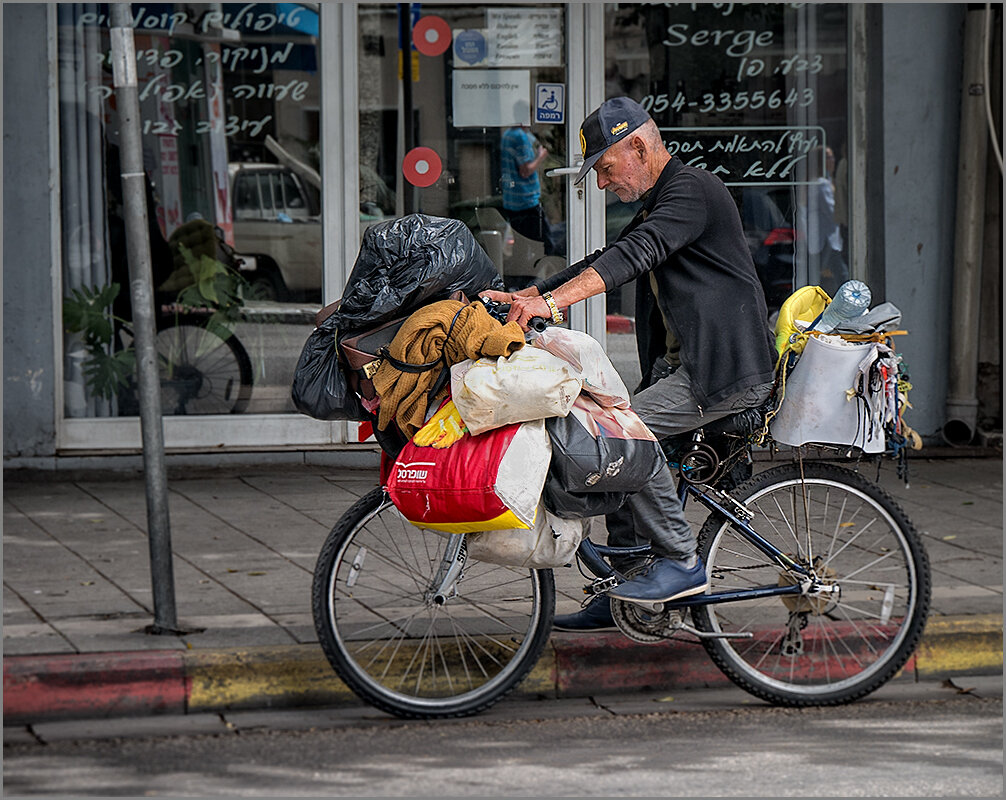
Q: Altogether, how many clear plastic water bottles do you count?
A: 1